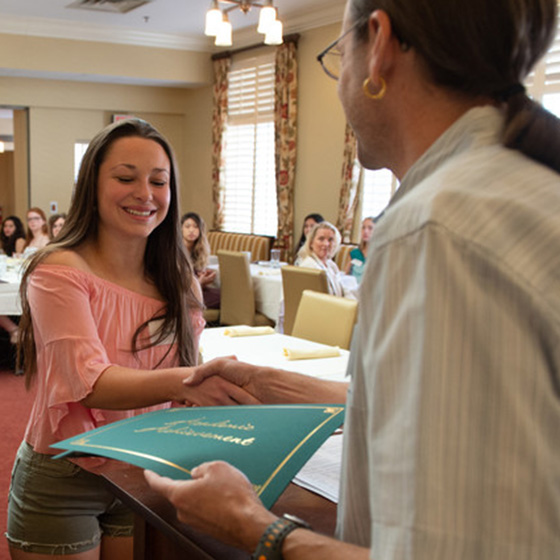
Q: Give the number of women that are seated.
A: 7